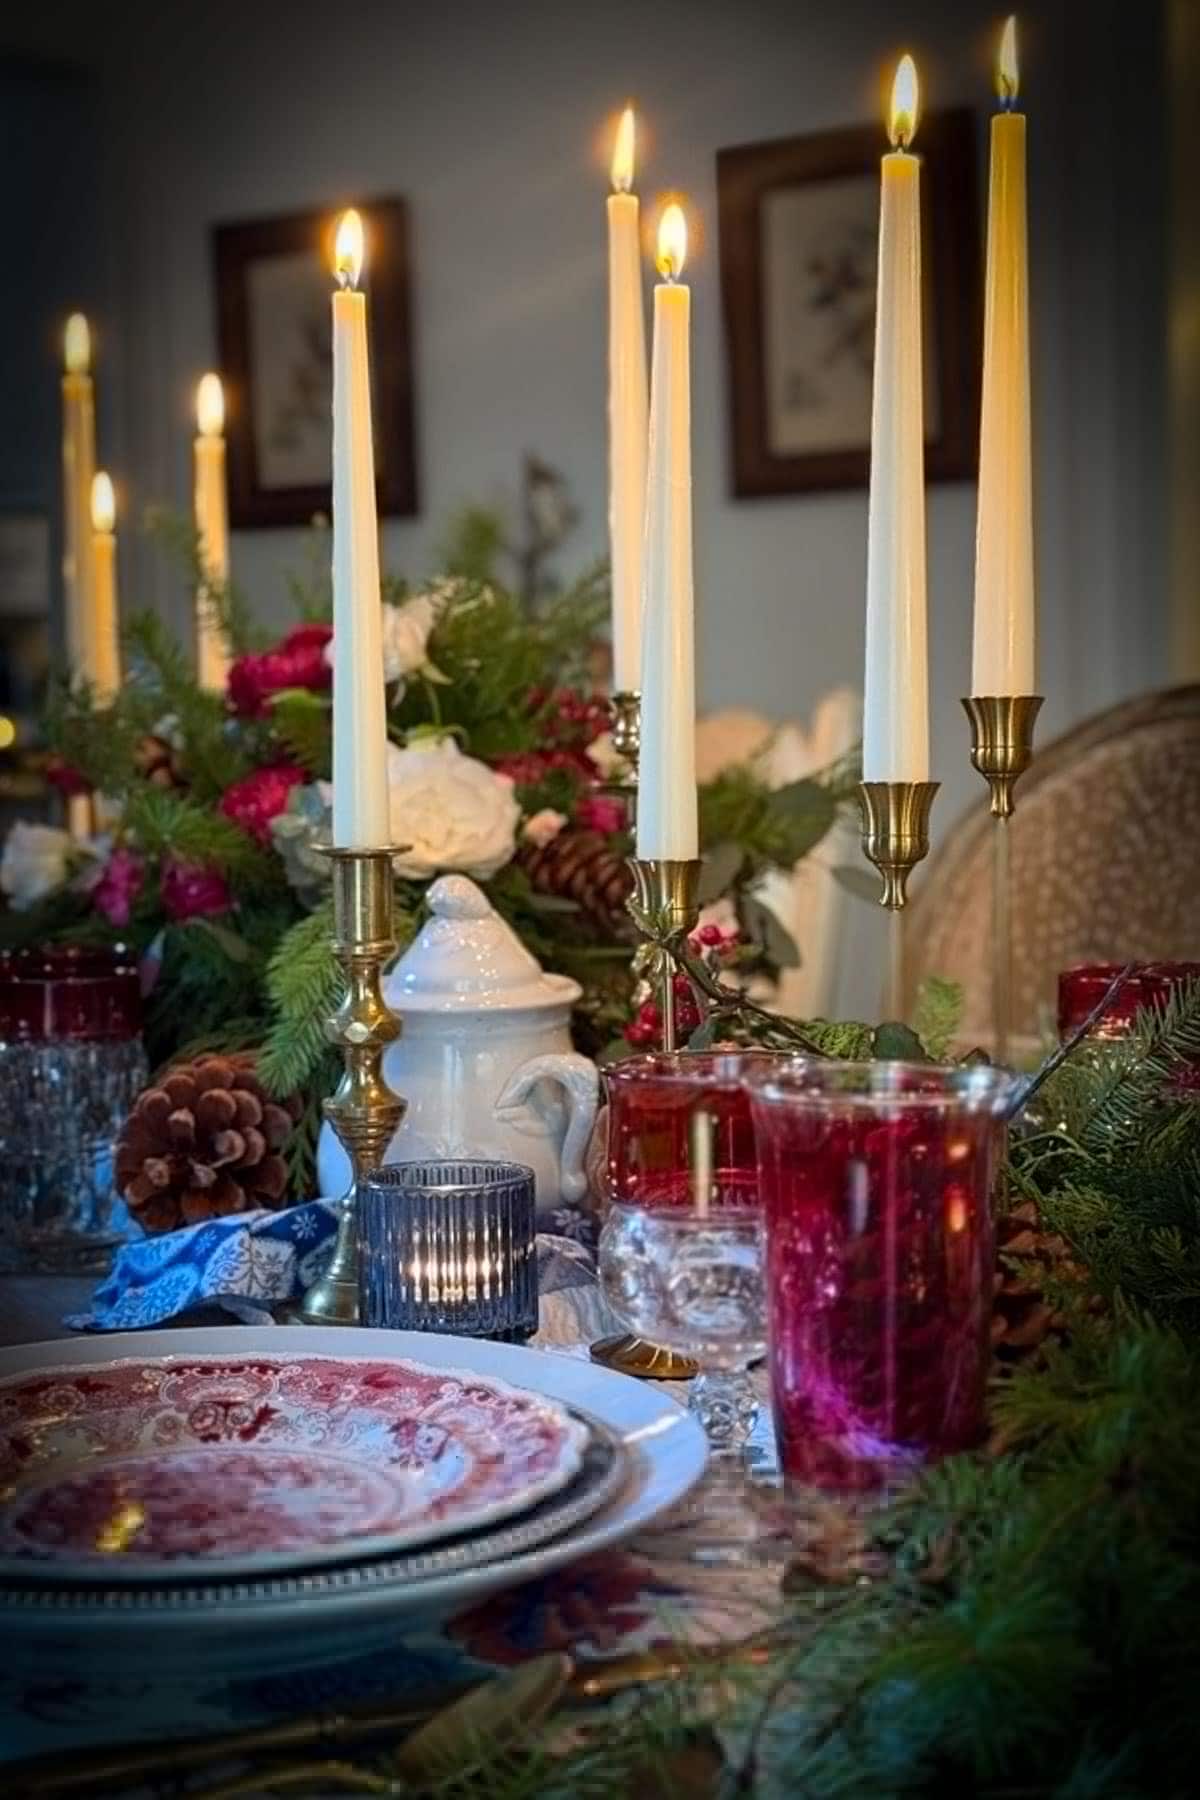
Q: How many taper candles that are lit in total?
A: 8